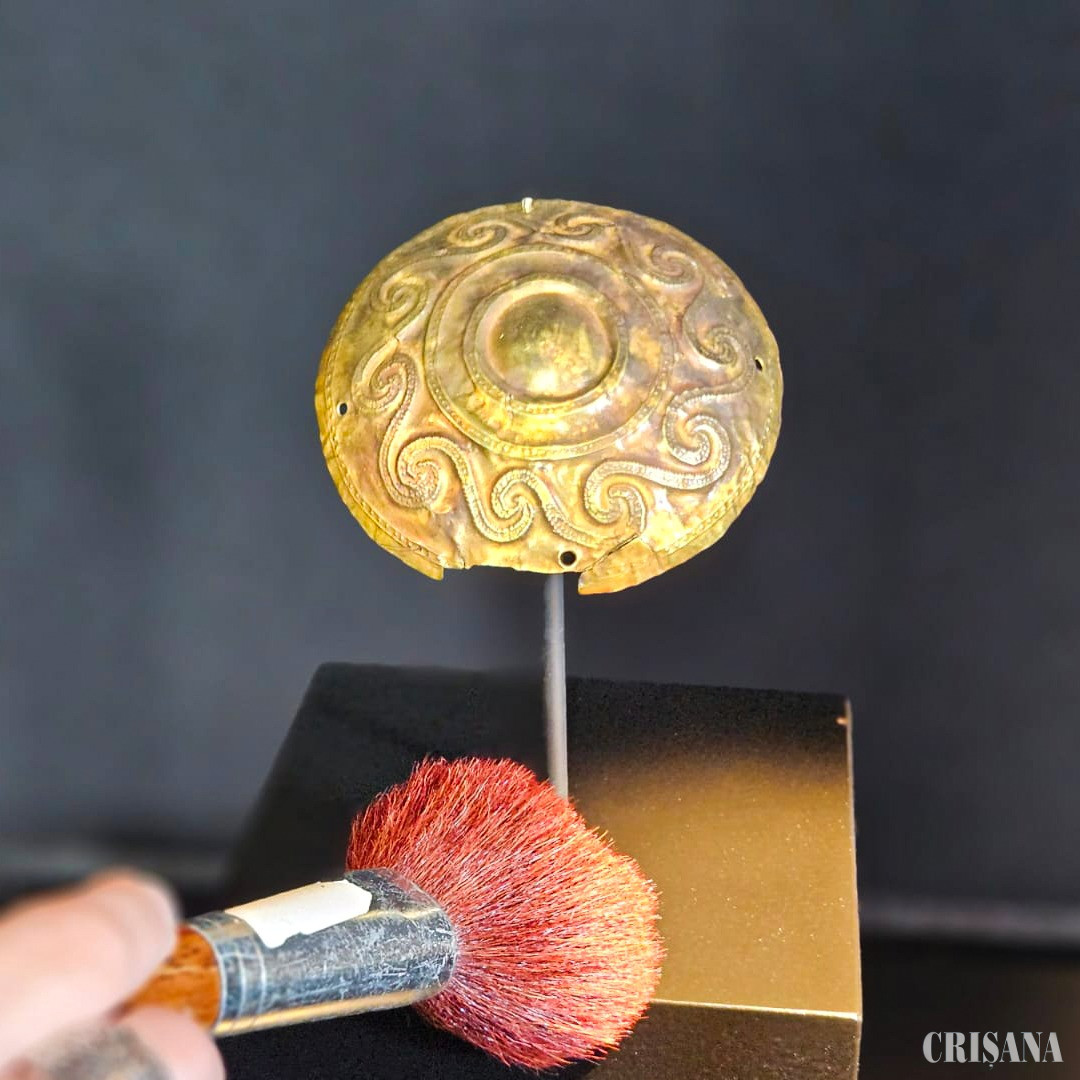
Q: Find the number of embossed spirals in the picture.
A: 10